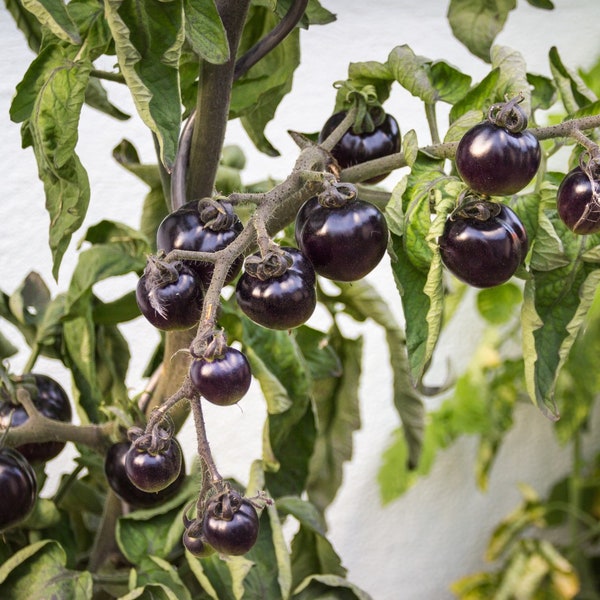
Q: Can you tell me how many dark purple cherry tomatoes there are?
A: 15